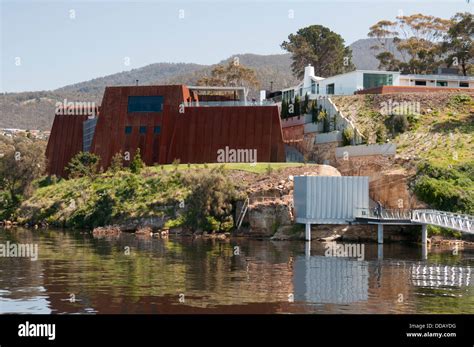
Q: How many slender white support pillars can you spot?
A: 3